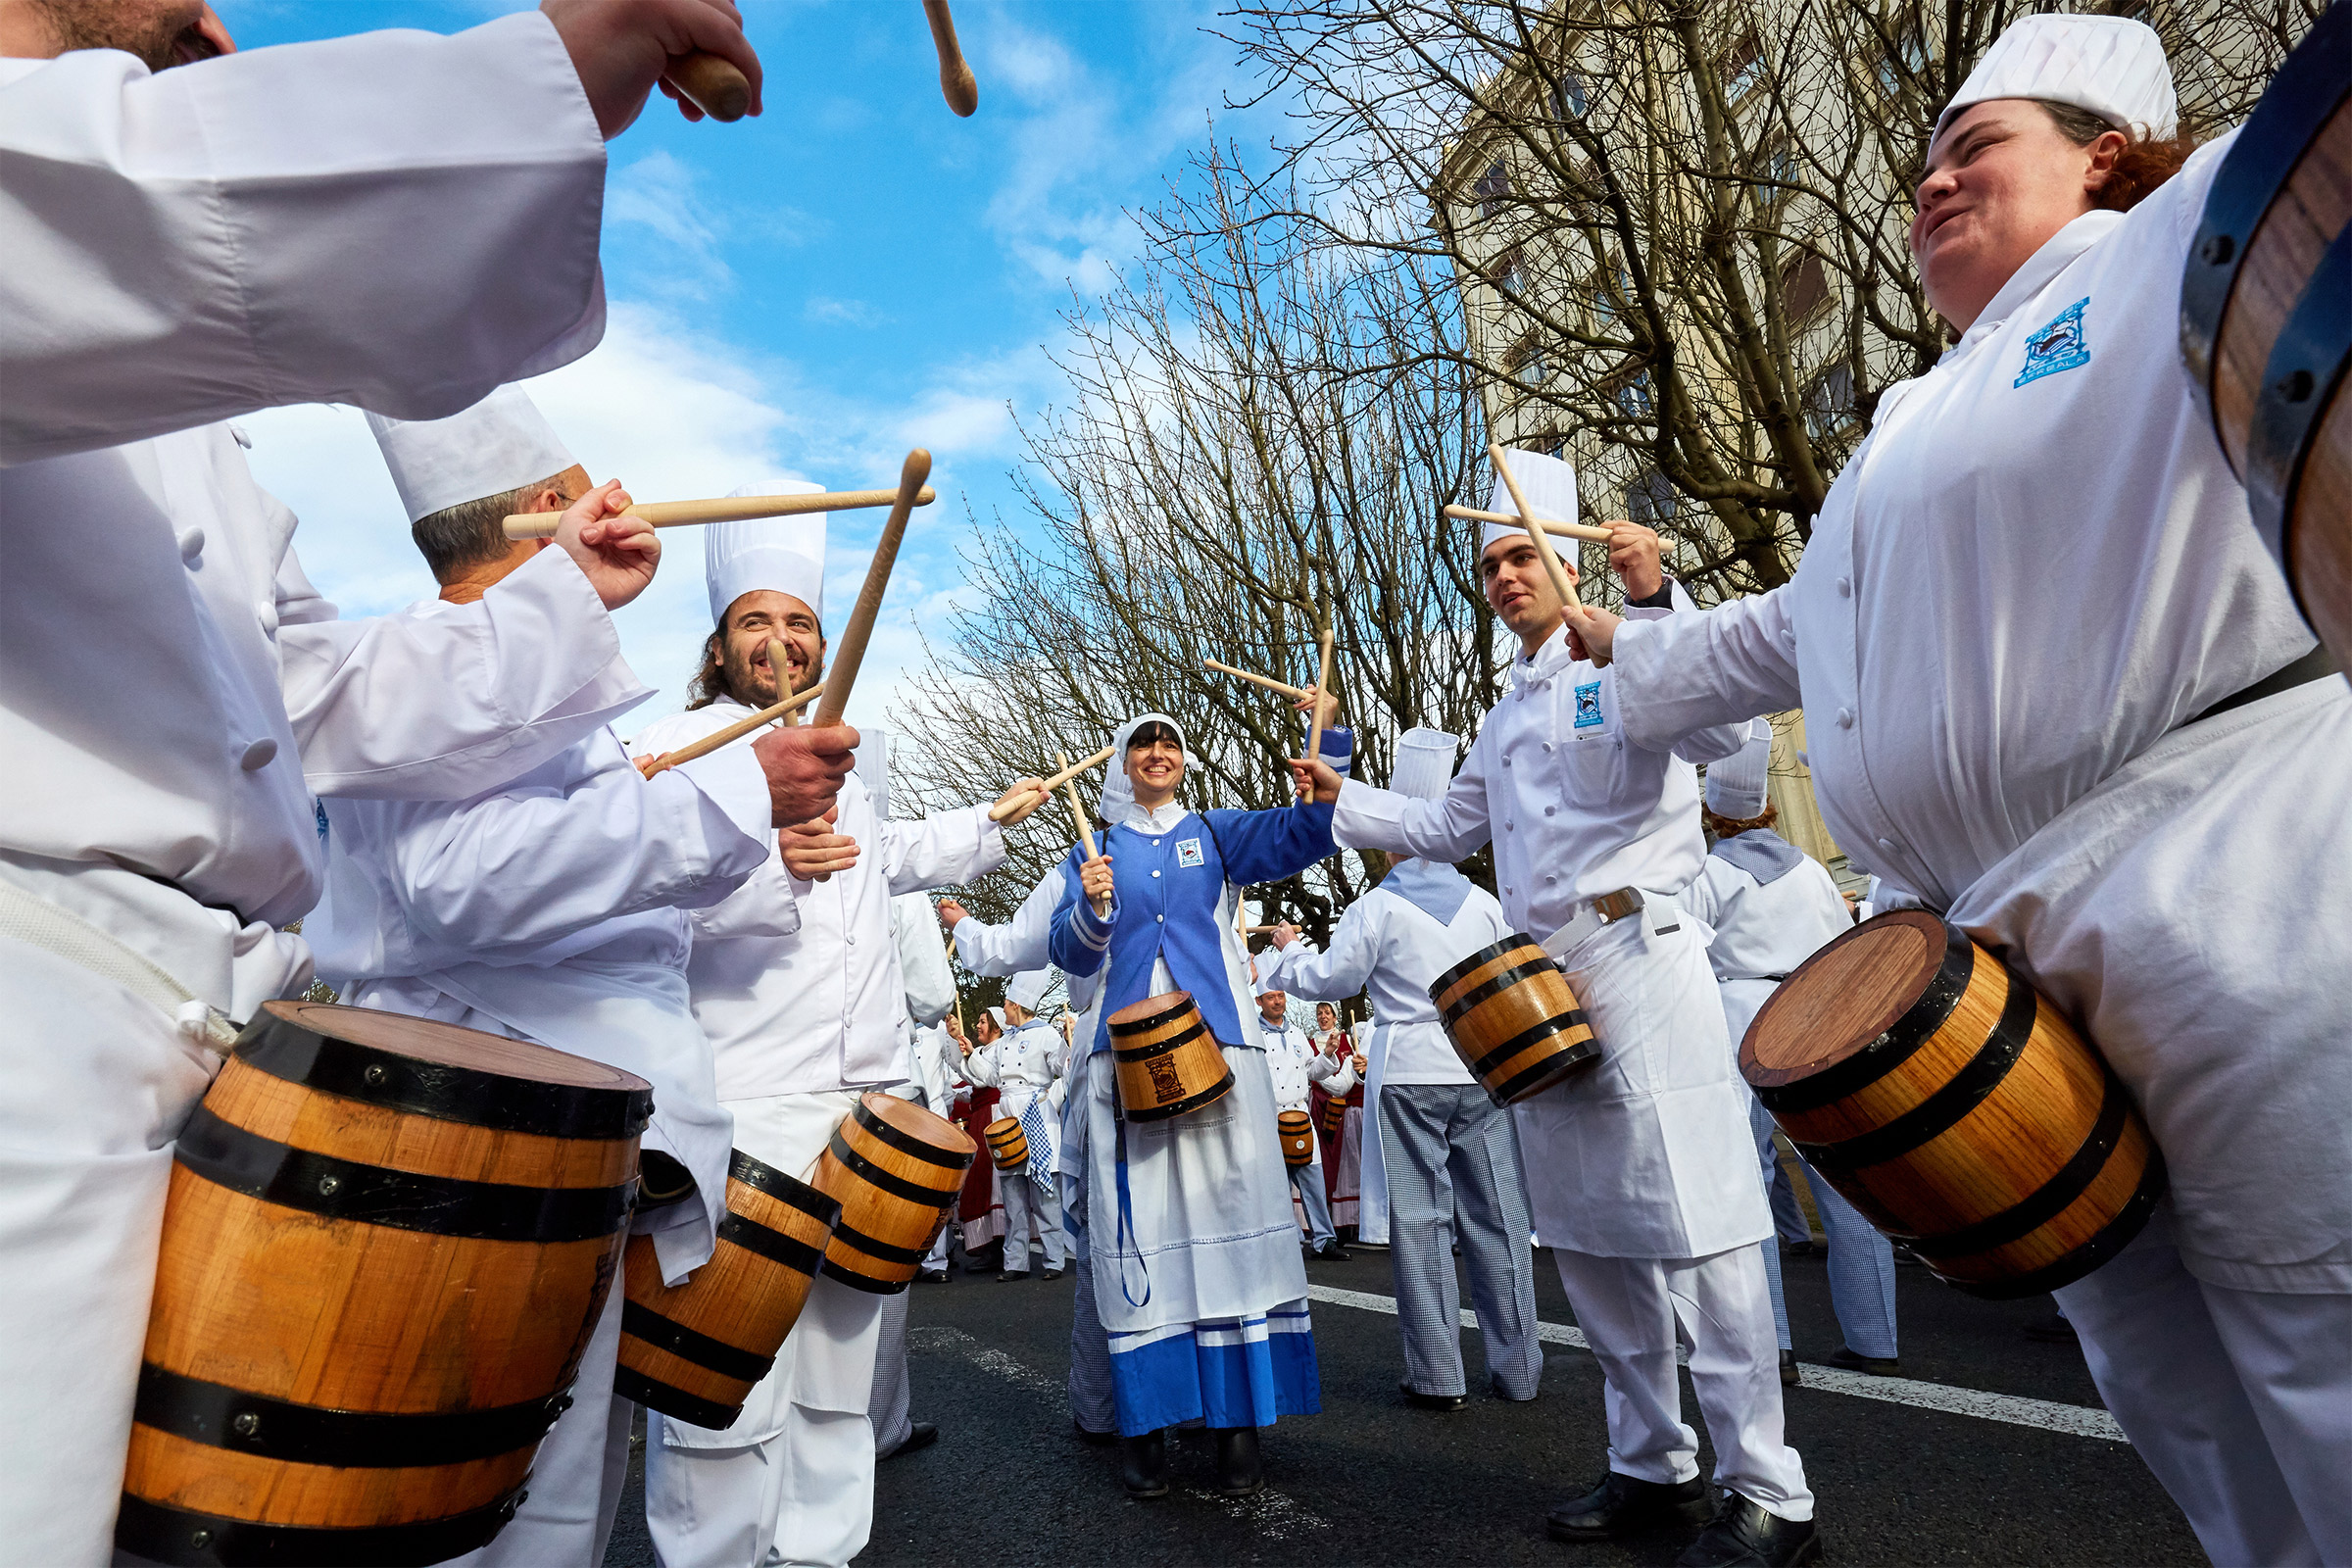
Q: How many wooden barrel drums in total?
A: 10